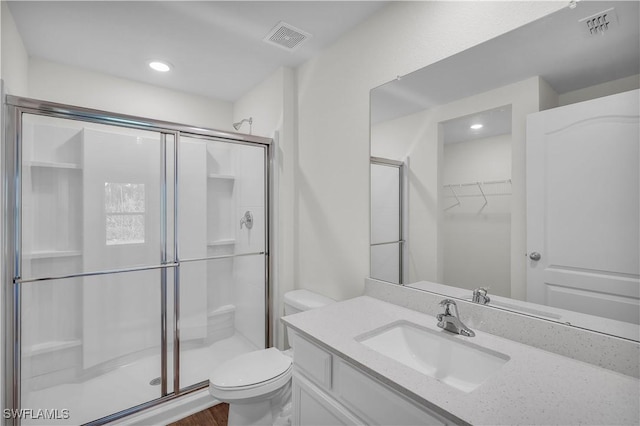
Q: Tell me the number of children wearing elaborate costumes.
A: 0